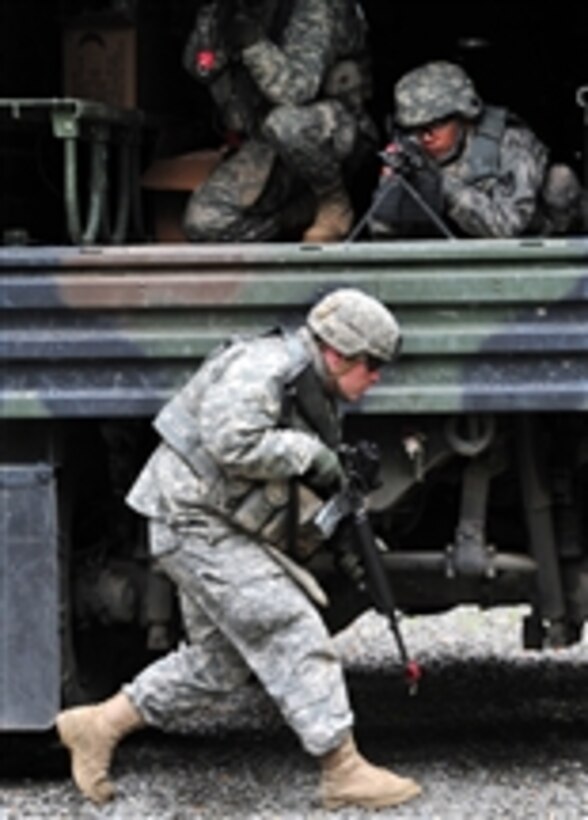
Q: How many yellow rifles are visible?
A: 0